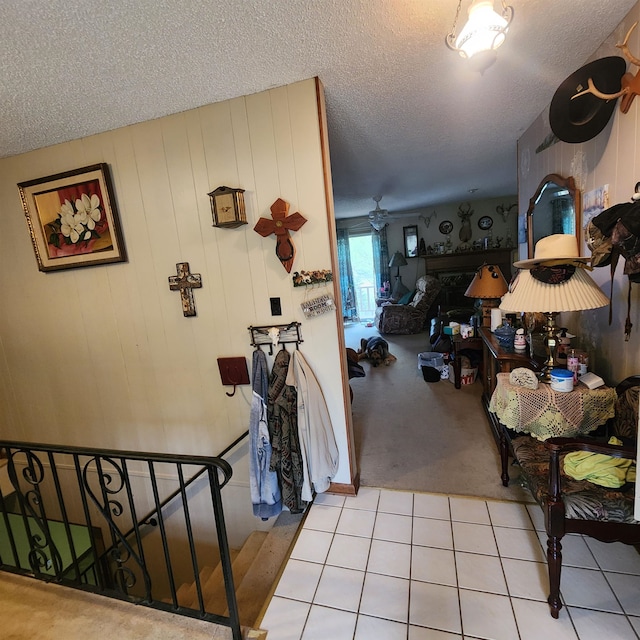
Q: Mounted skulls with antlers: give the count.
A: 2